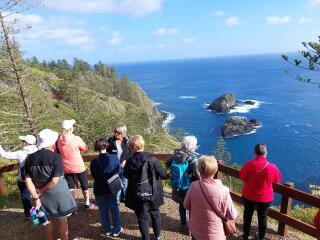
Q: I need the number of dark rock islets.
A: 2